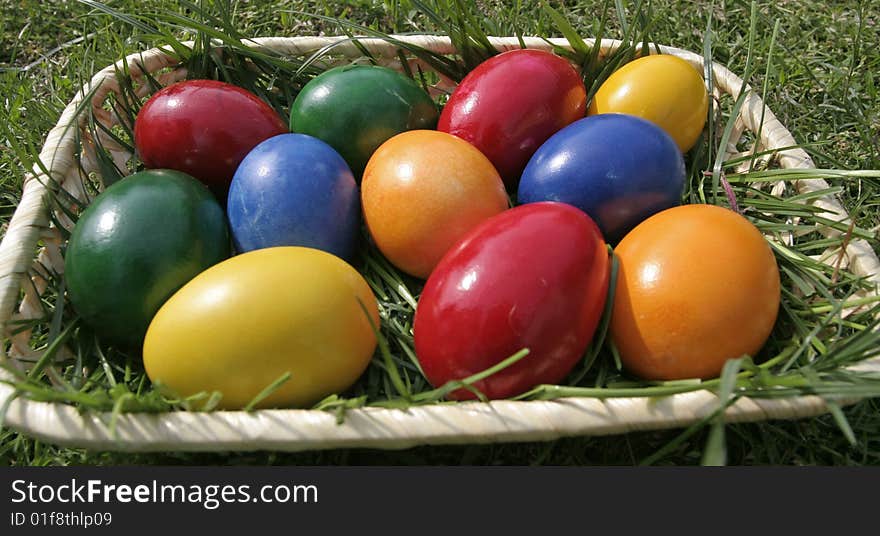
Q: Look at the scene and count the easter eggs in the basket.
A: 11